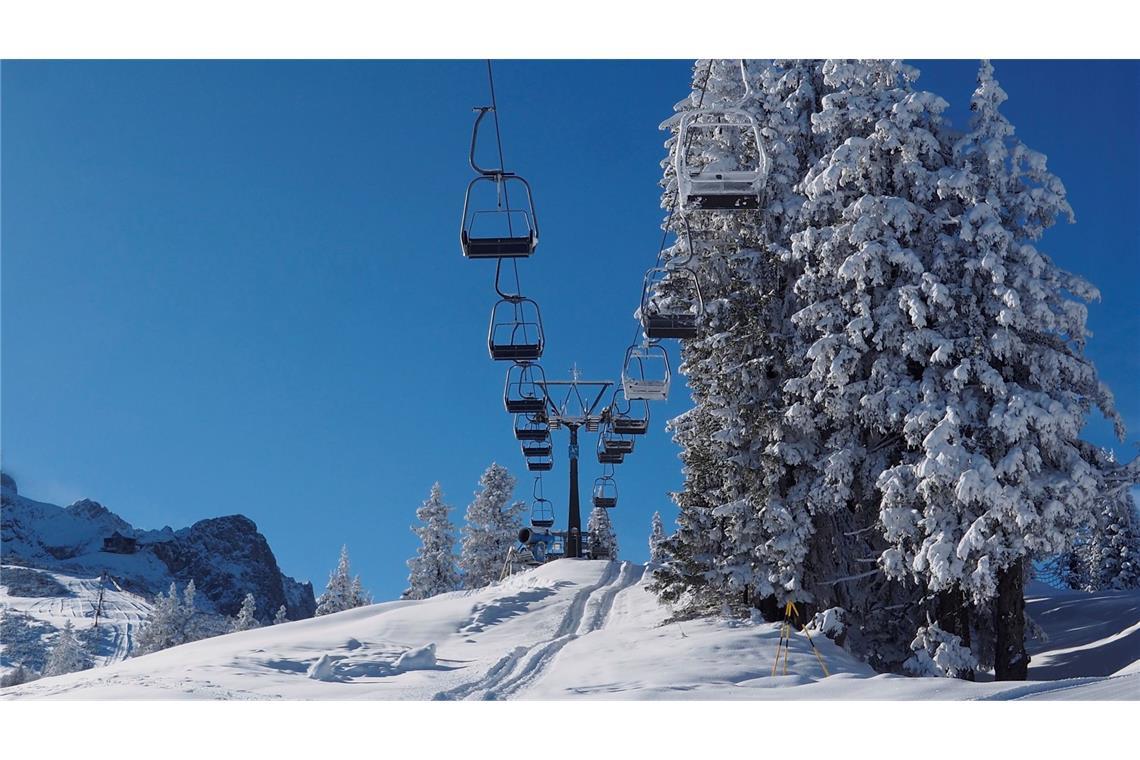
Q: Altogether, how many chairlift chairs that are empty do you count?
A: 14